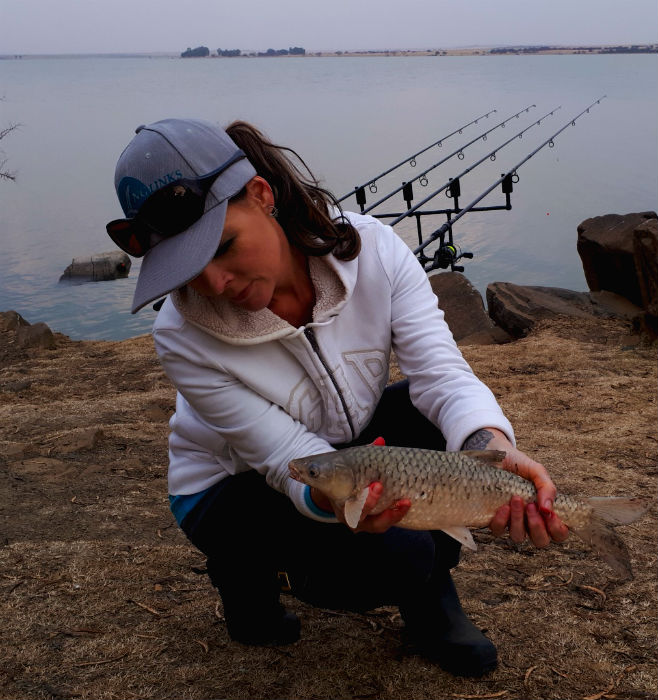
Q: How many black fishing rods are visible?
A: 4